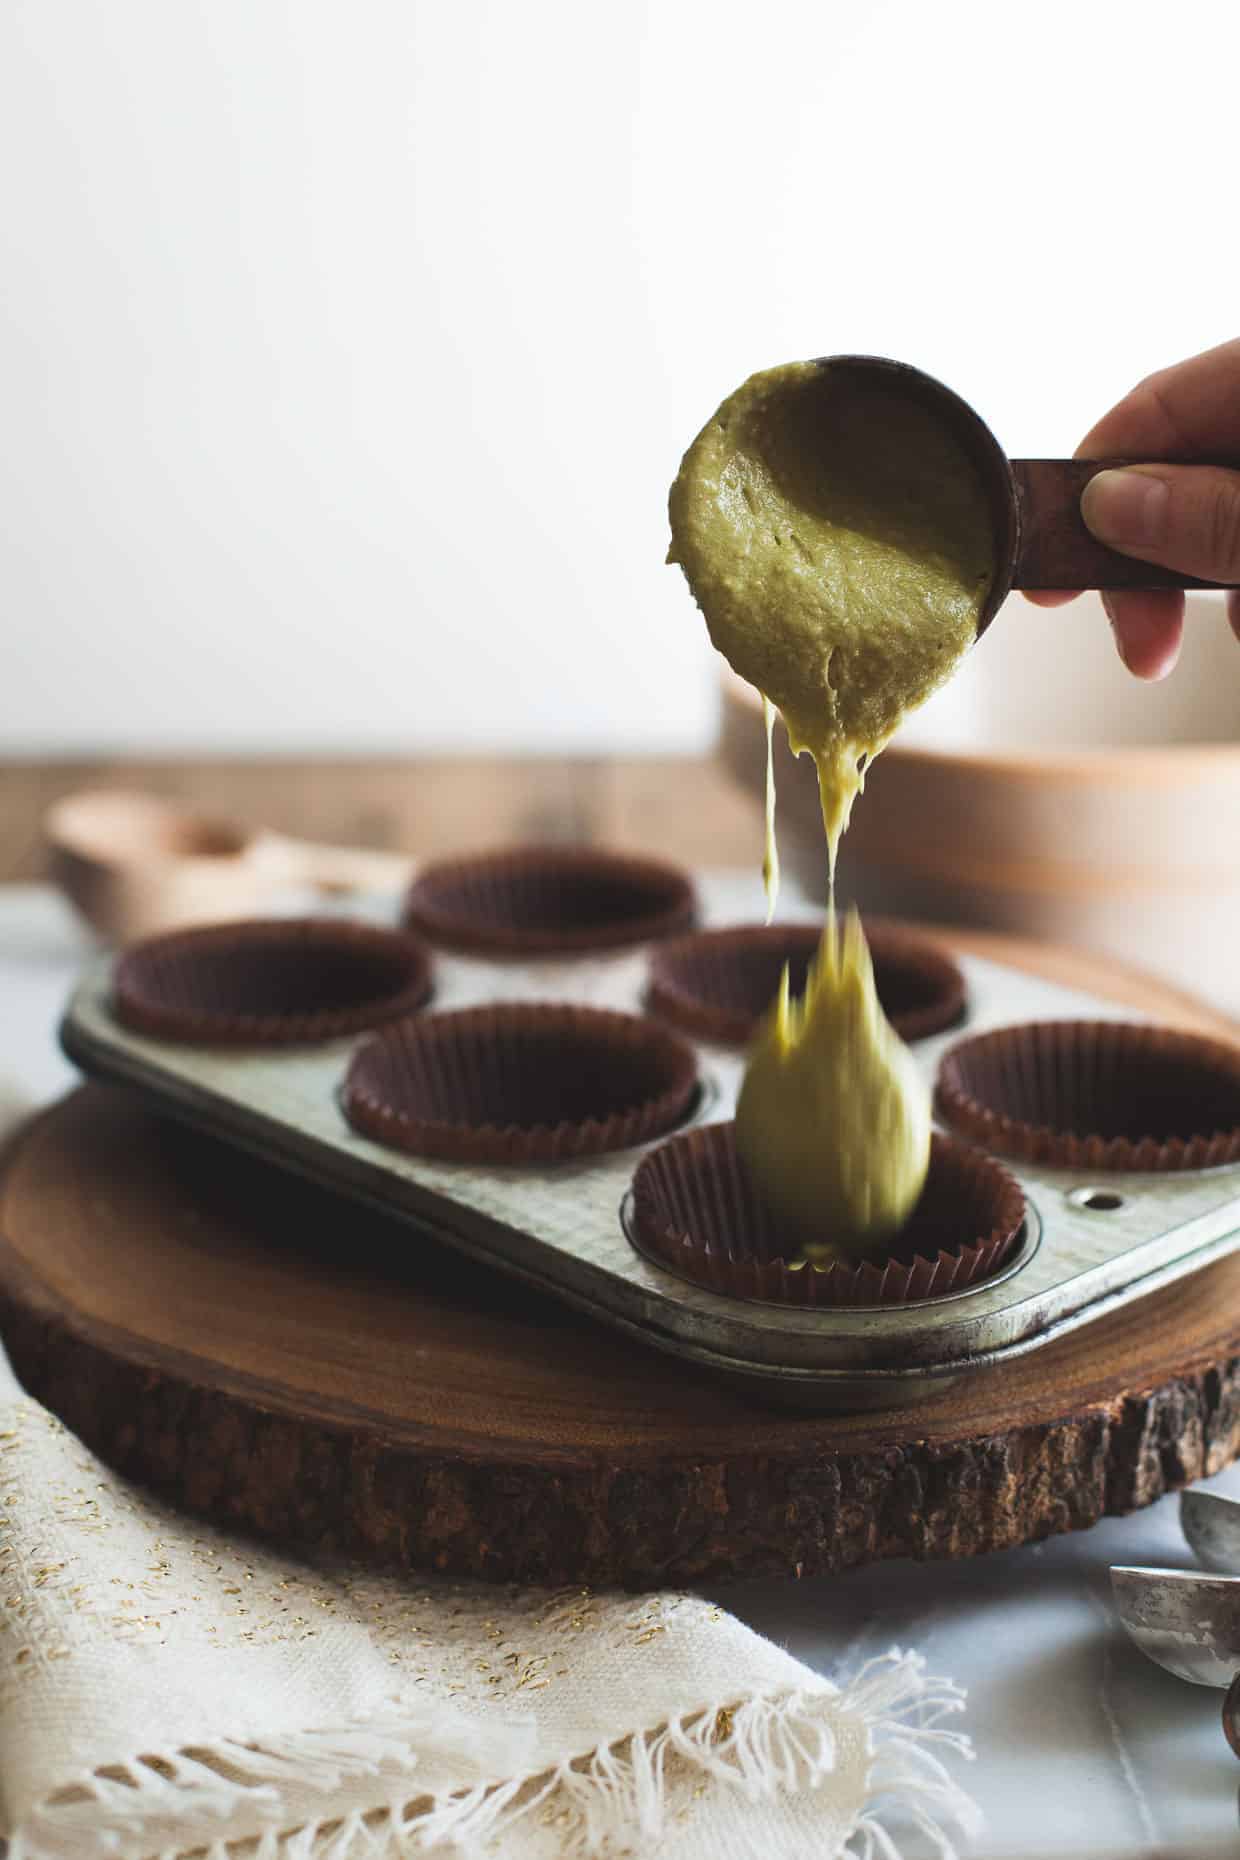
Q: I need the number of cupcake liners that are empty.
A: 5